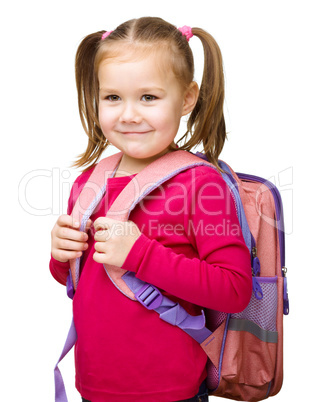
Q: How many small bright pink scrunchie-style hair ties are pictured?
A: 2